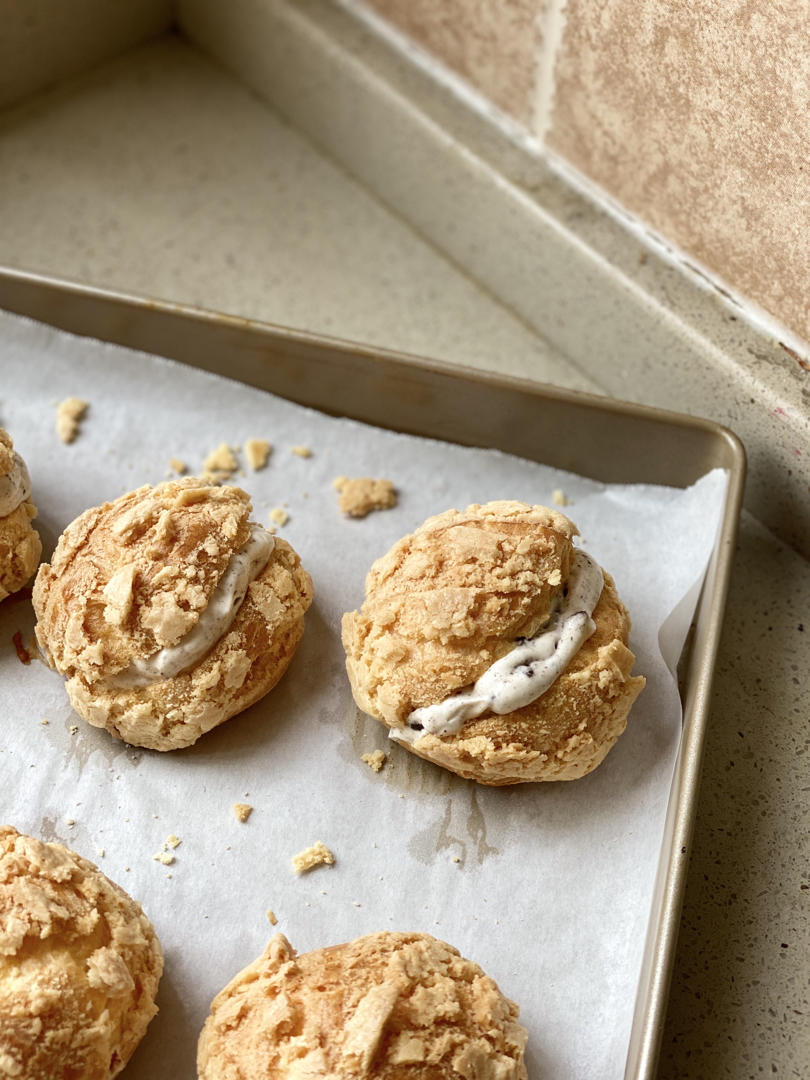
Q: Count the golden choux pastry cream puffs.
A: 5